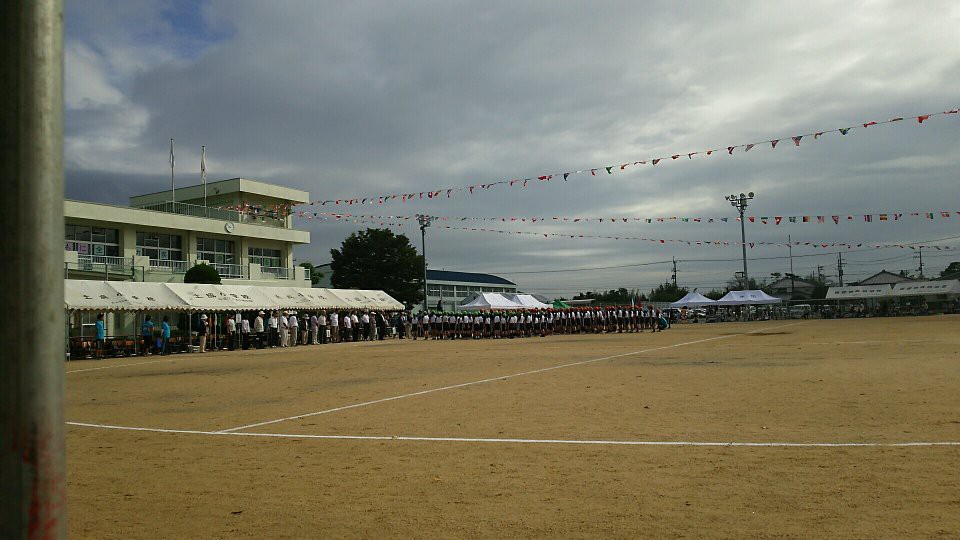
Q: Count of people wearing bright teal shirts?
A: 3